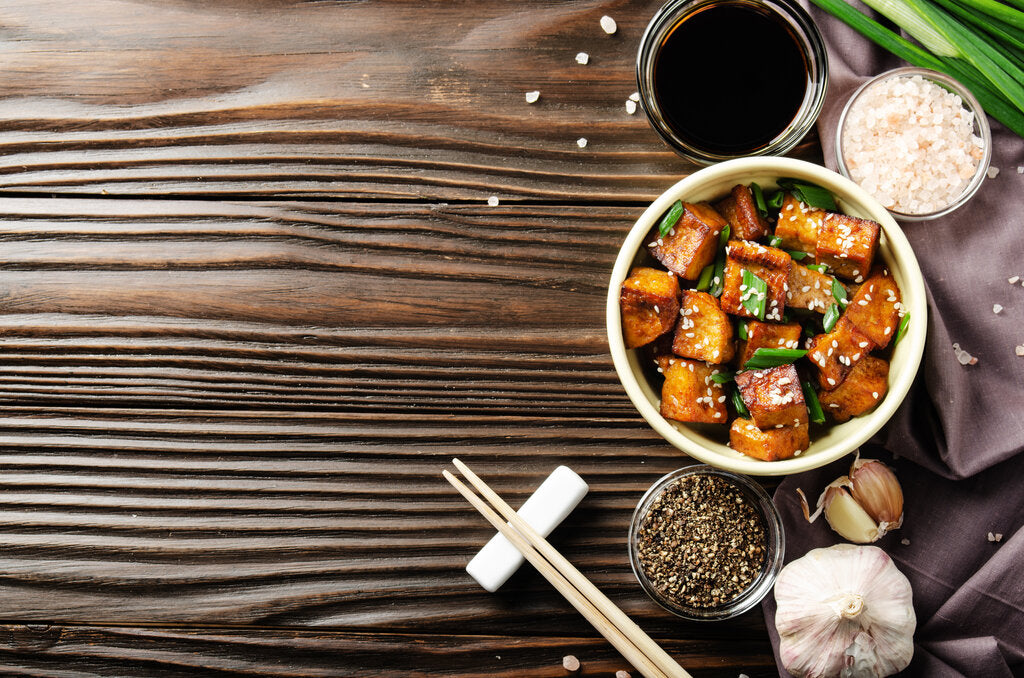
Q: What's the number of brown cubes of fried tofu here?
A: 15